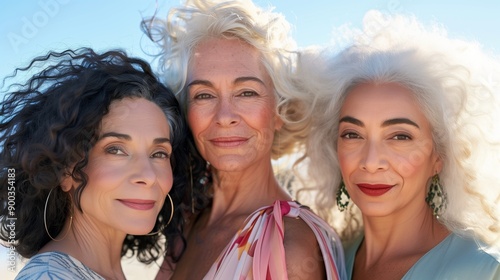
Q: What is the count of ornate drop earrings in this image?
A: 2